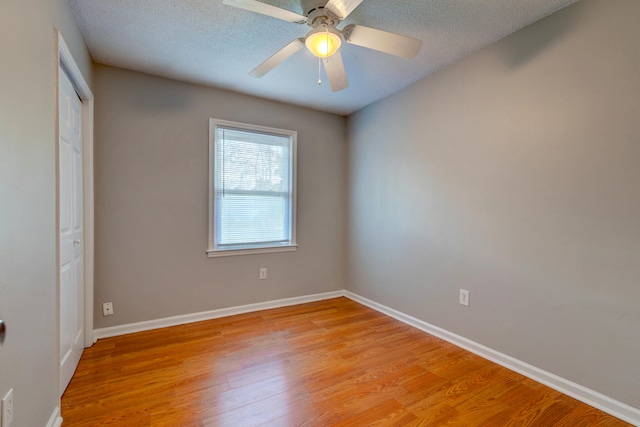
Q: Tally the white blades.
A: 5